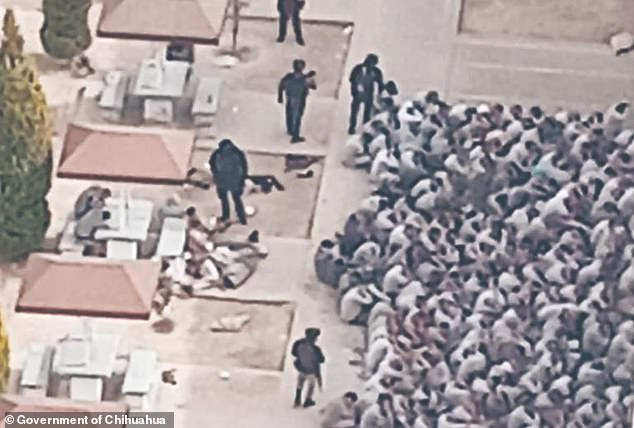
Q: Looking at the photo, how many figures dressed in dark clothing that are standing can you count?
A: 5